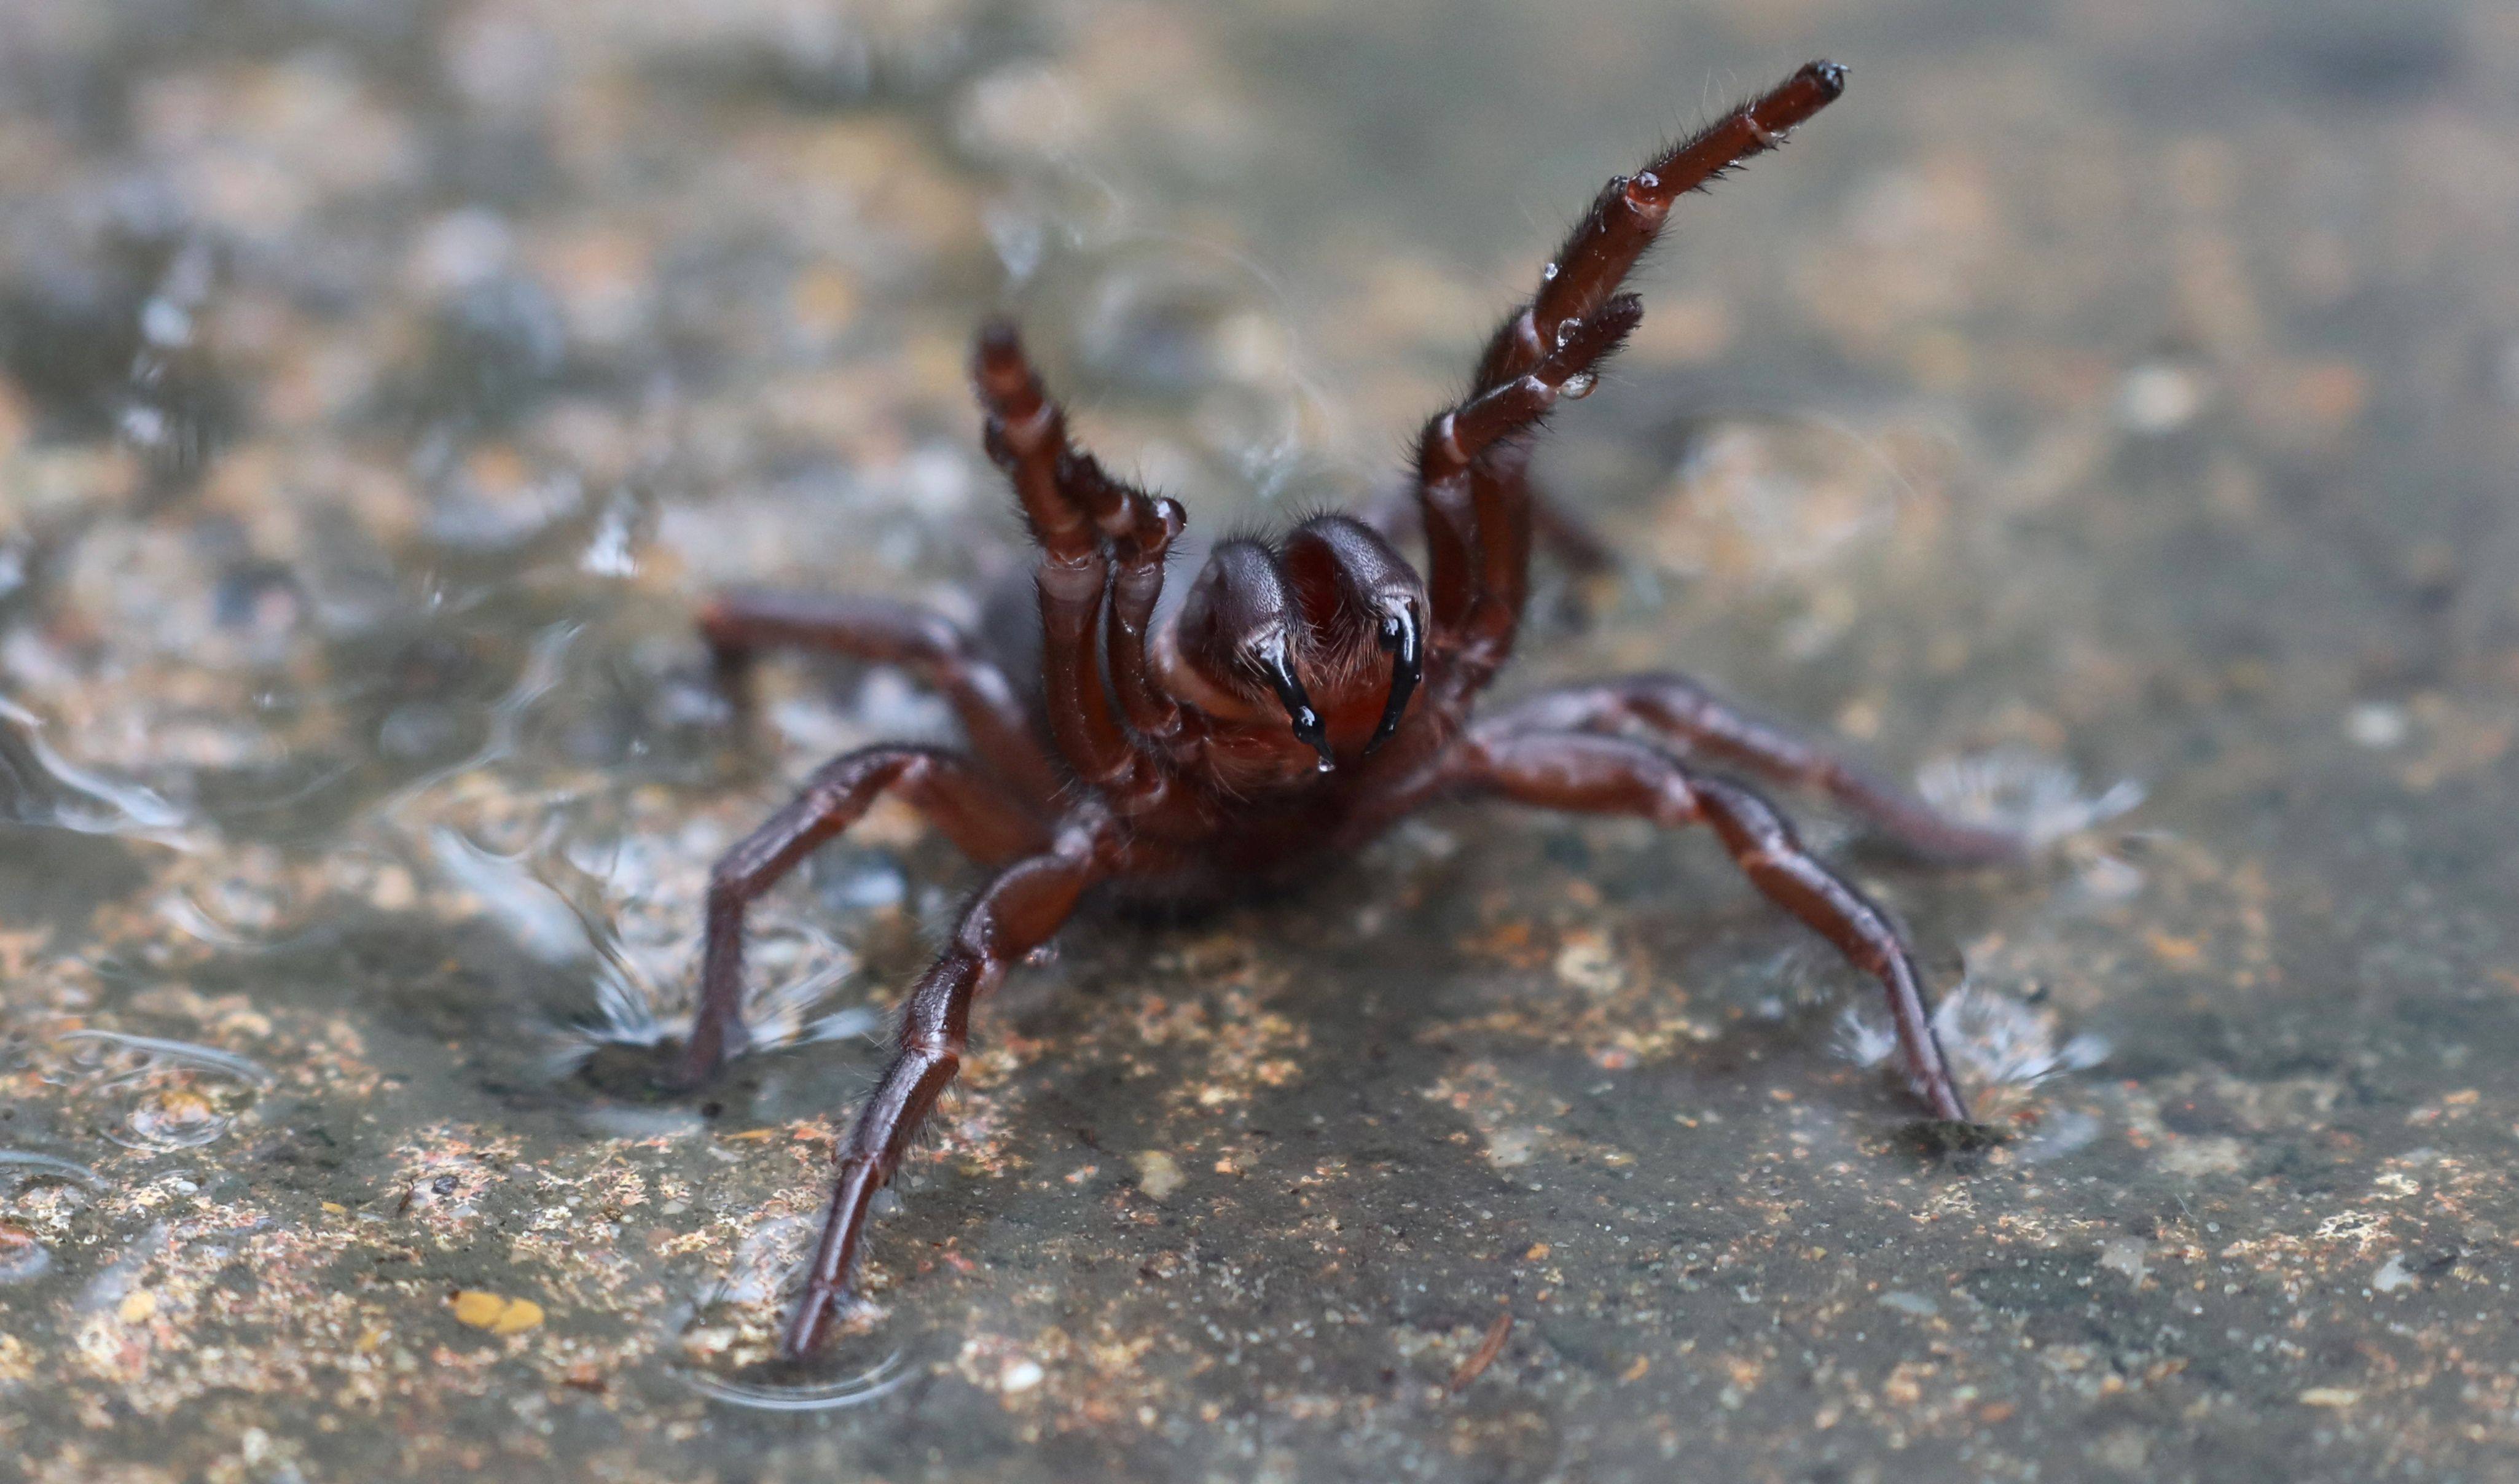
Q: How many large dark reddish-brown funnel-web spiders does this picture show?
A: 1